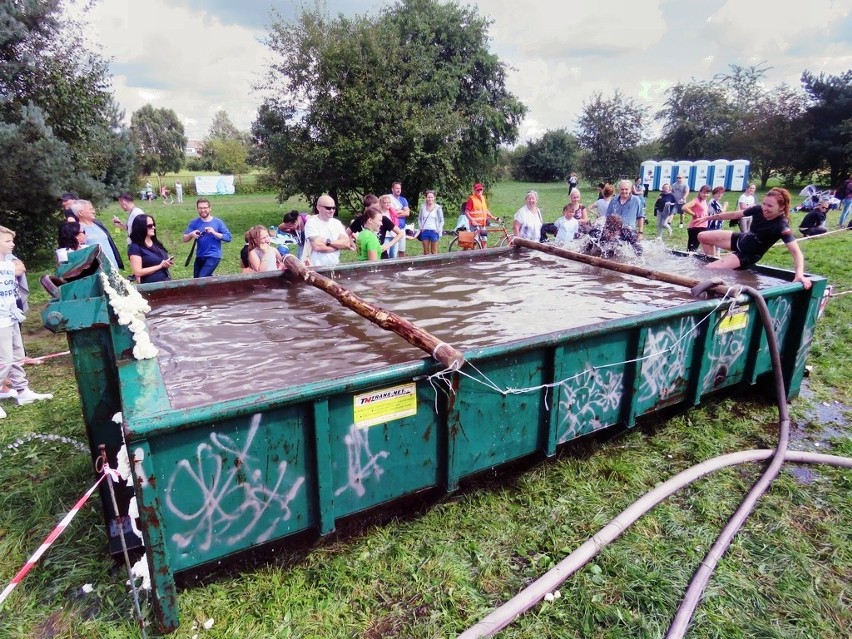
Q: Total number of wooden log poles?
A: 2